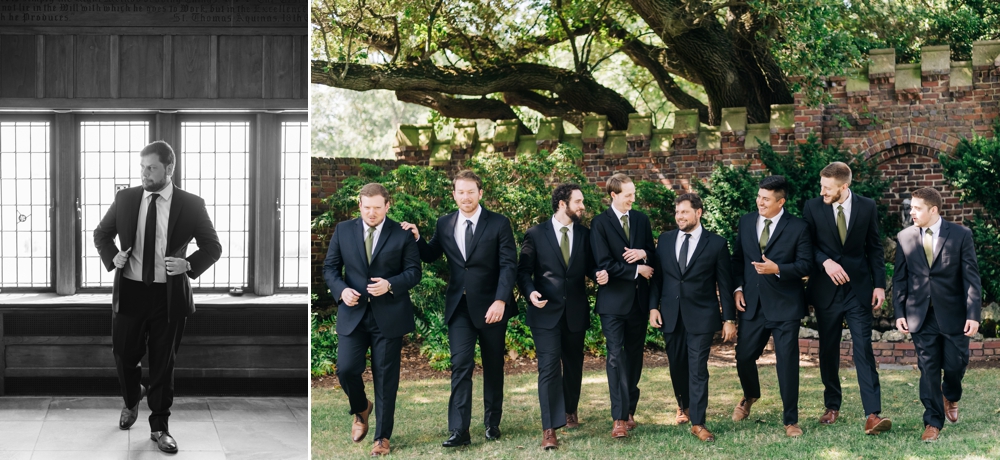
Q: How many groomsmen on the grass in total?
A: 8